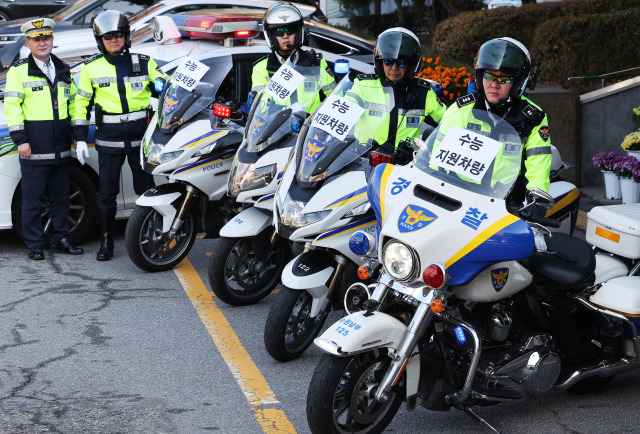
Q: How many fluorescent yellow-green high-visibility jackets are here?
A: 5